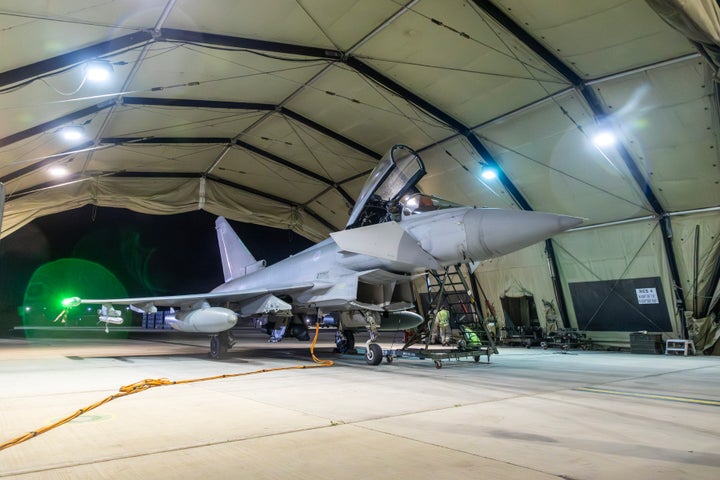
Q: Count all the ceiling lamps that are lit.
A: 5